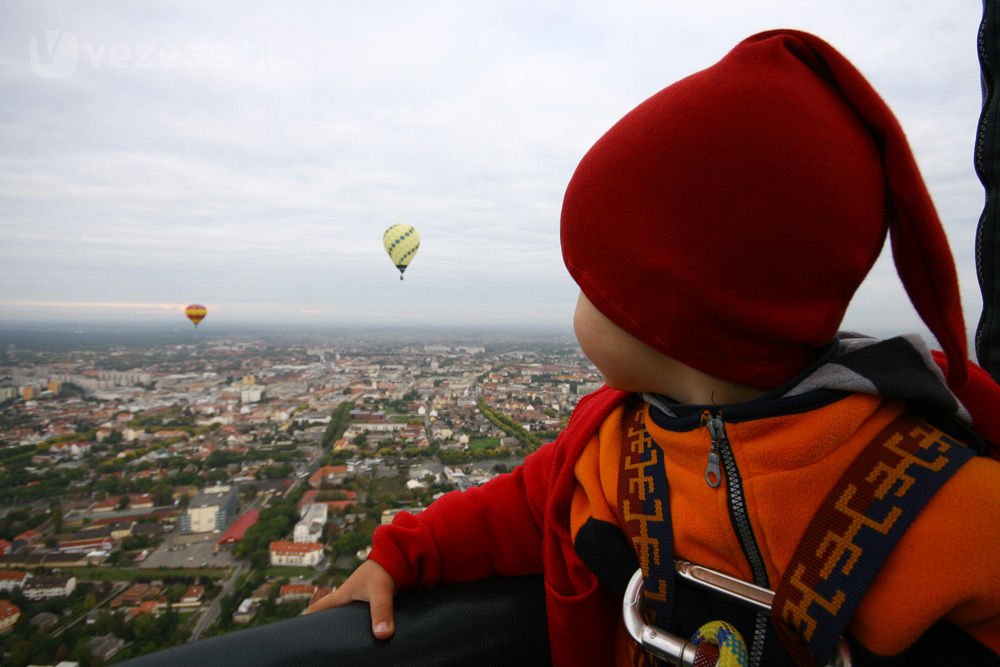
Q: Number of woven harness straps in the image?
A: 2